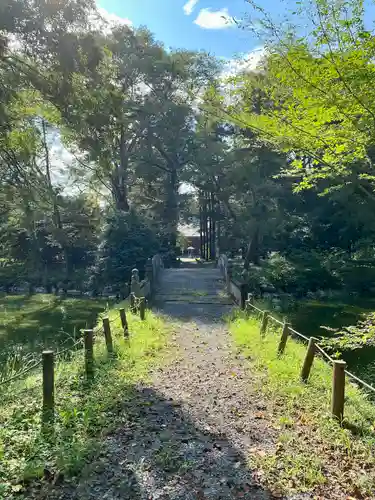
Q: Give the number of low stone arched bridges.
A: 1